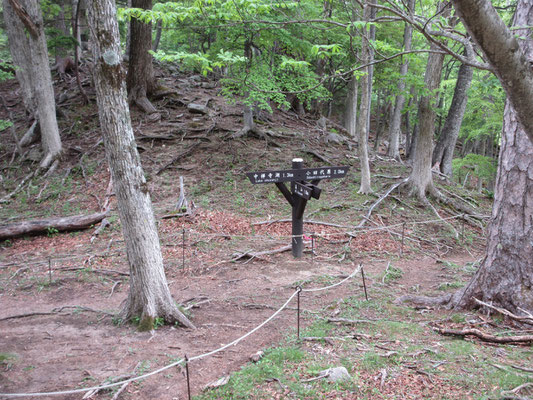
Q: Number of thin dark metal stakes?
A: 8